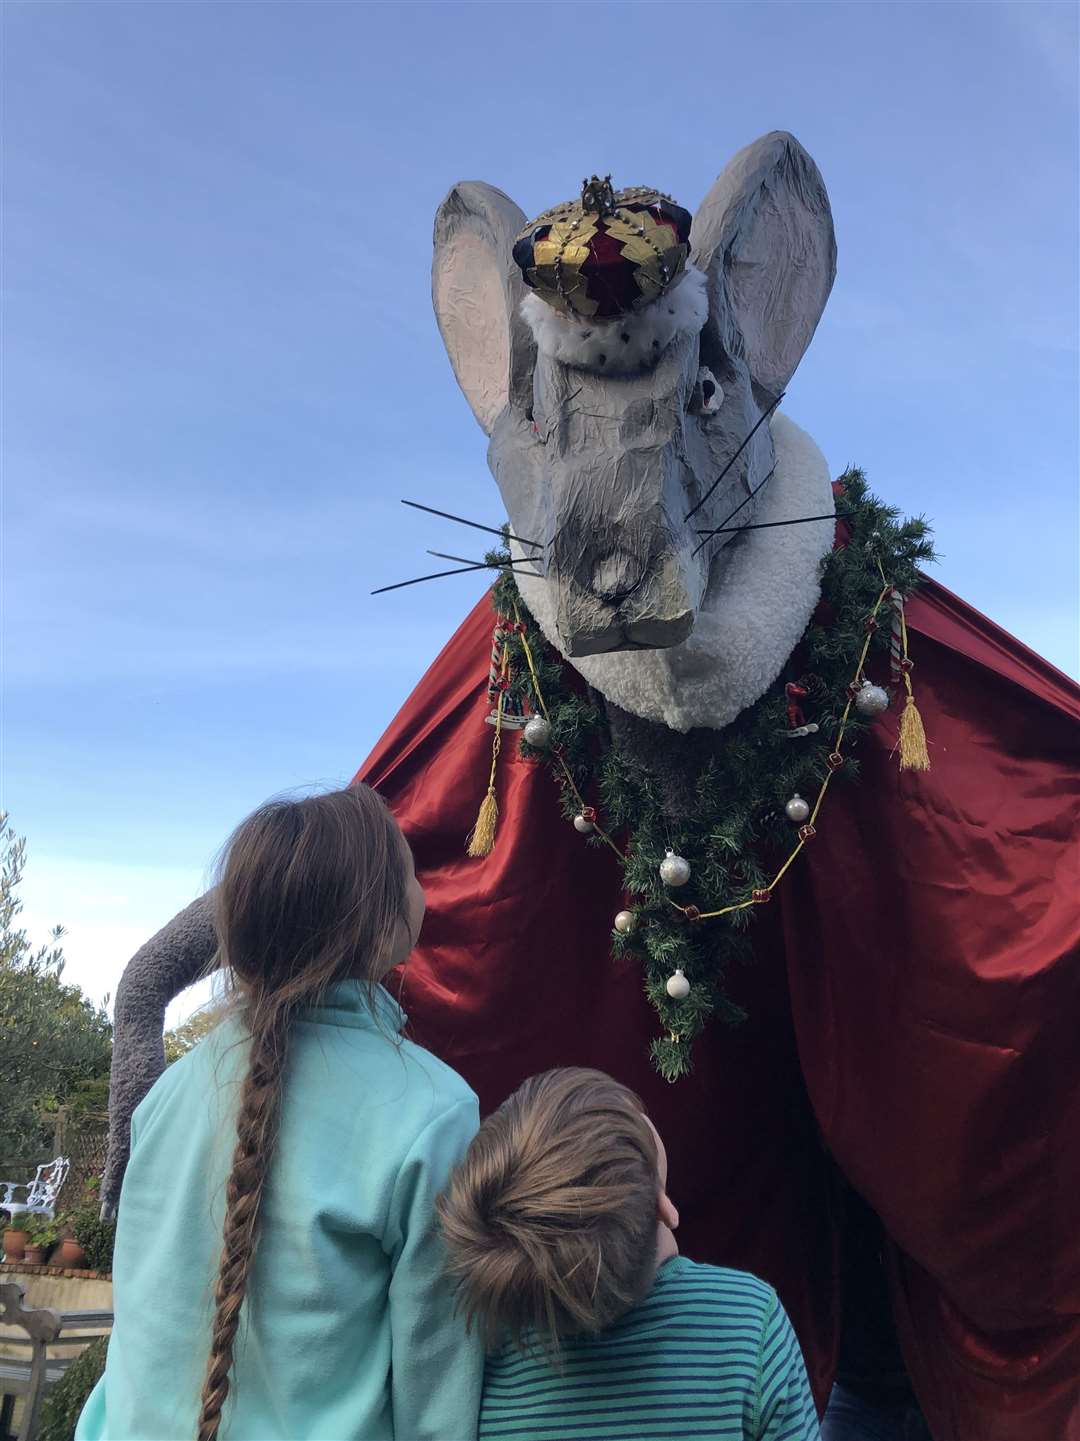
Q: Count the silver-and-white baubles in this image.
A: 7